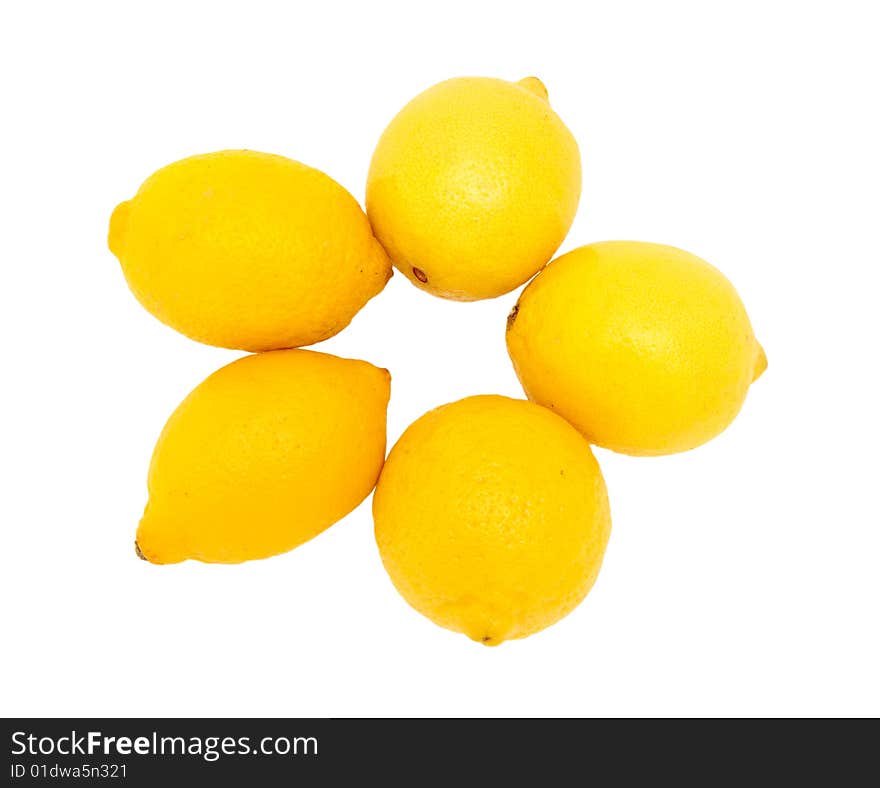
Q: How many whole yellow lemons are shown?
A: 5